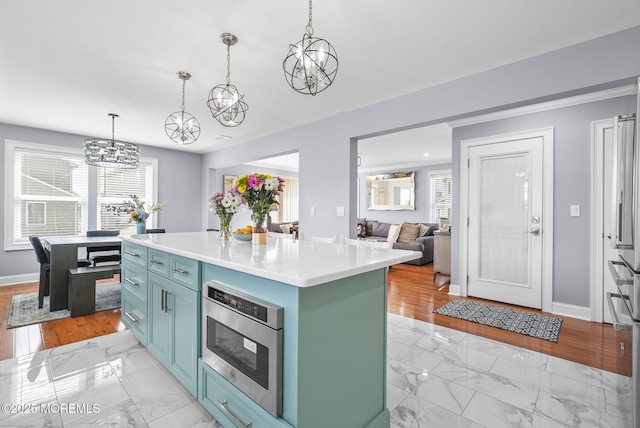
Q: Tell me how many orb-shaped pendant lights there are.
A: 3